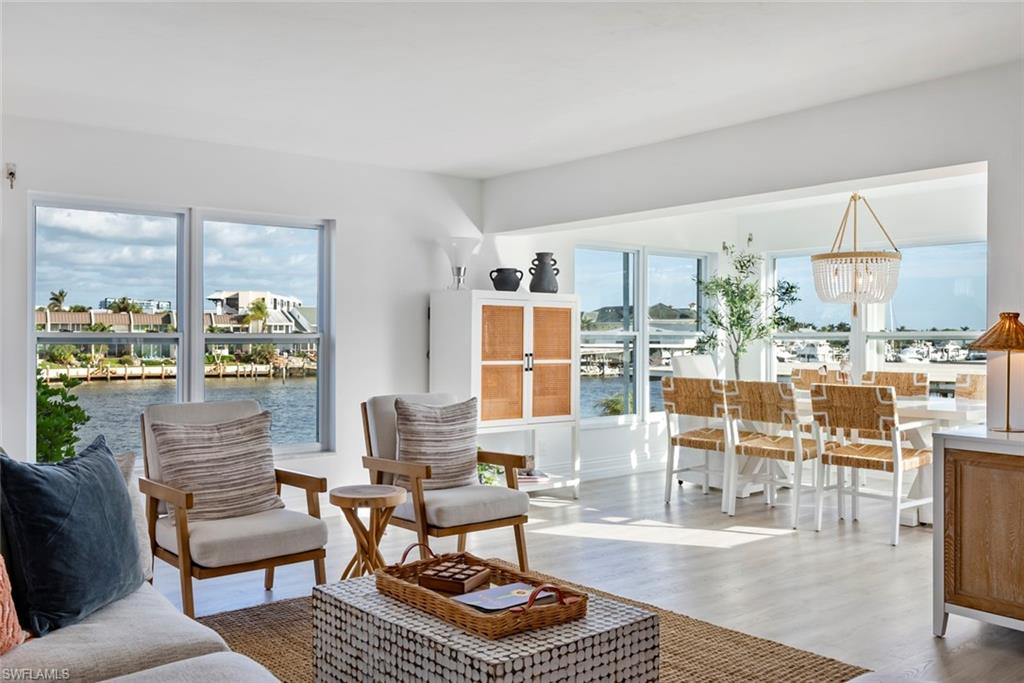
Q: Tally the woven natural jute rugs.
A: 1